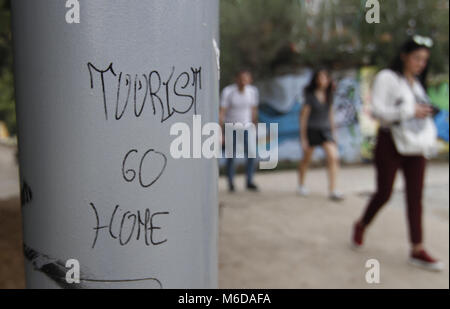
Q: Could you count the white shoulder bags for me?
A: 1